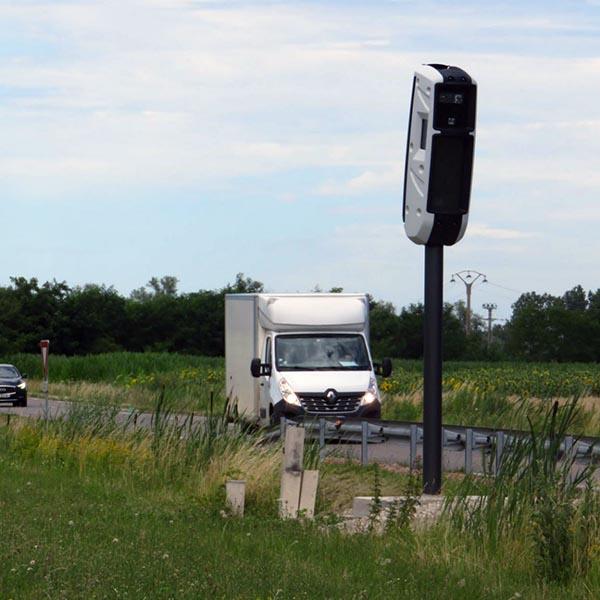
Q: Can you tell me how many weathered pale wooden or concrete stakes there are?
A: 3